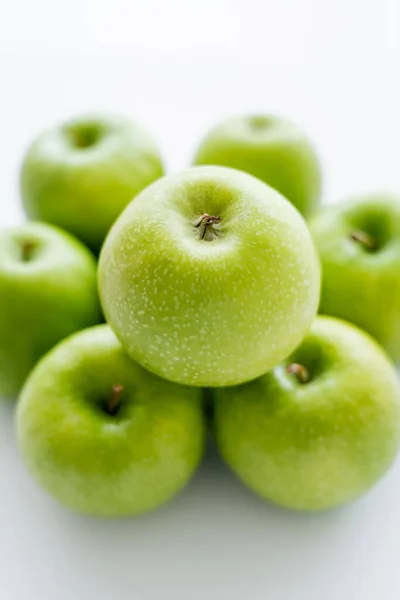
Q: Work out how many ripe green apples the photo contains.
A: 7